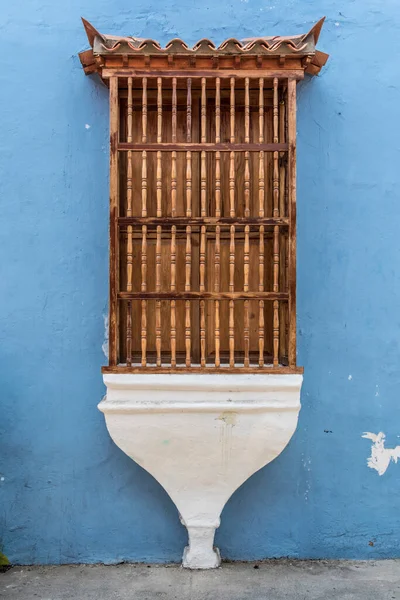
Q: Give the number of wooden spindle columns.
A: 11